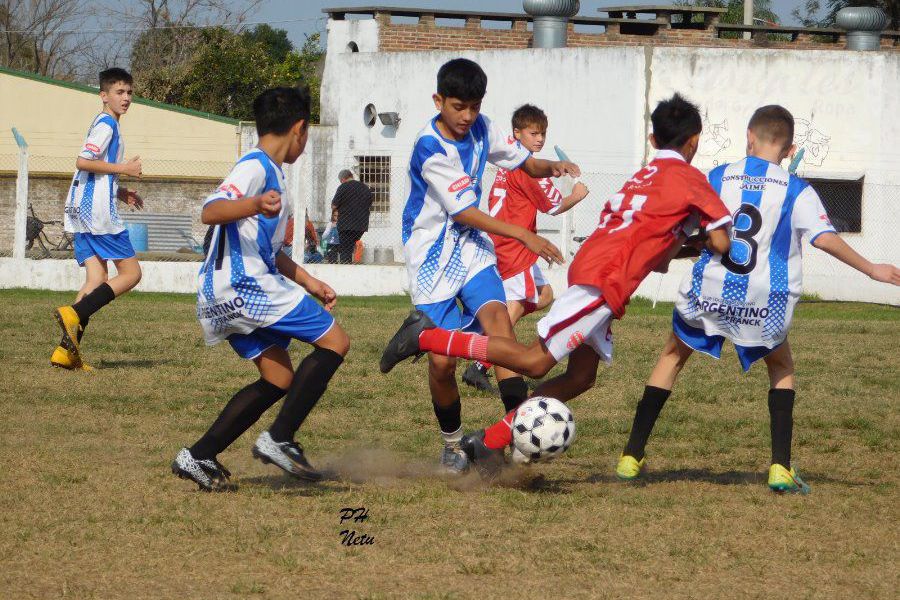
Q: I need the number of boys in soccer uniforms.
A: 6